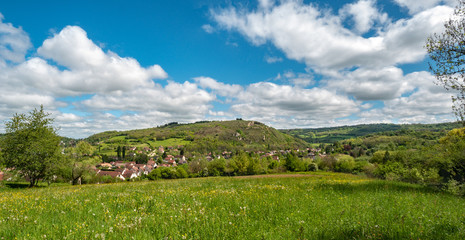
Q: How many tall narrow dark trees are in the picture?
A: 2